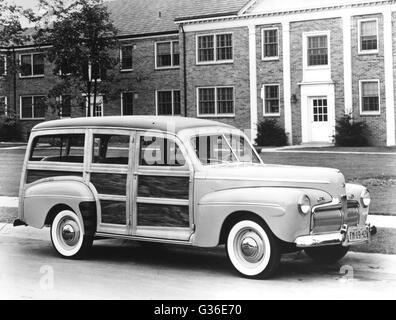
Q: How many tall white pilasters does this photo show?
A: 4